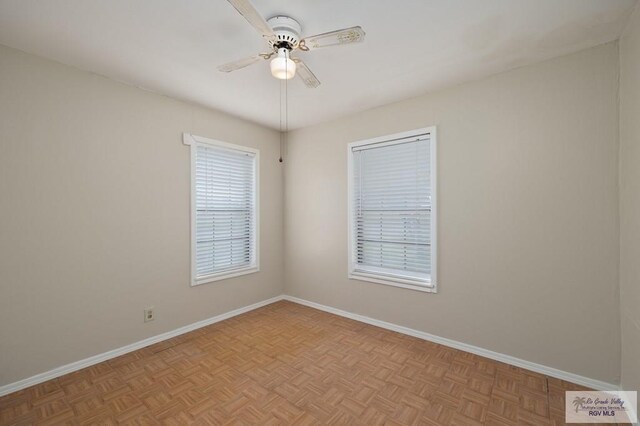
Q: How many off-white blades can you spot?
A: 4